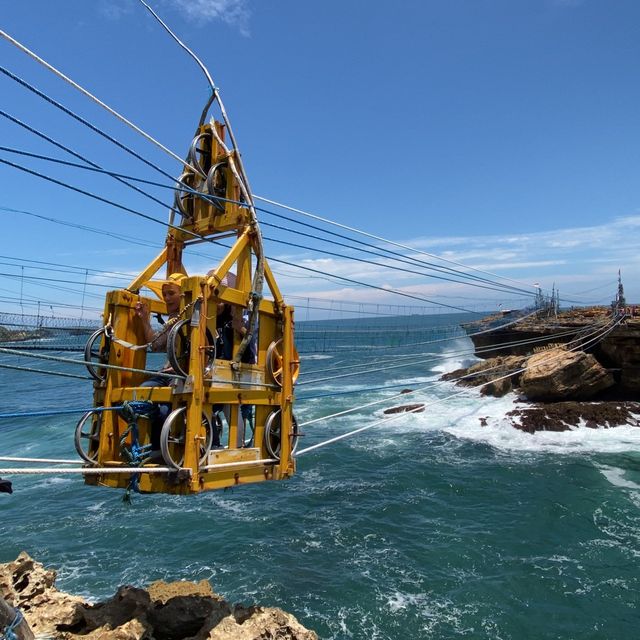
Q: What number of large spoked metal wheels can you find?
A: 9